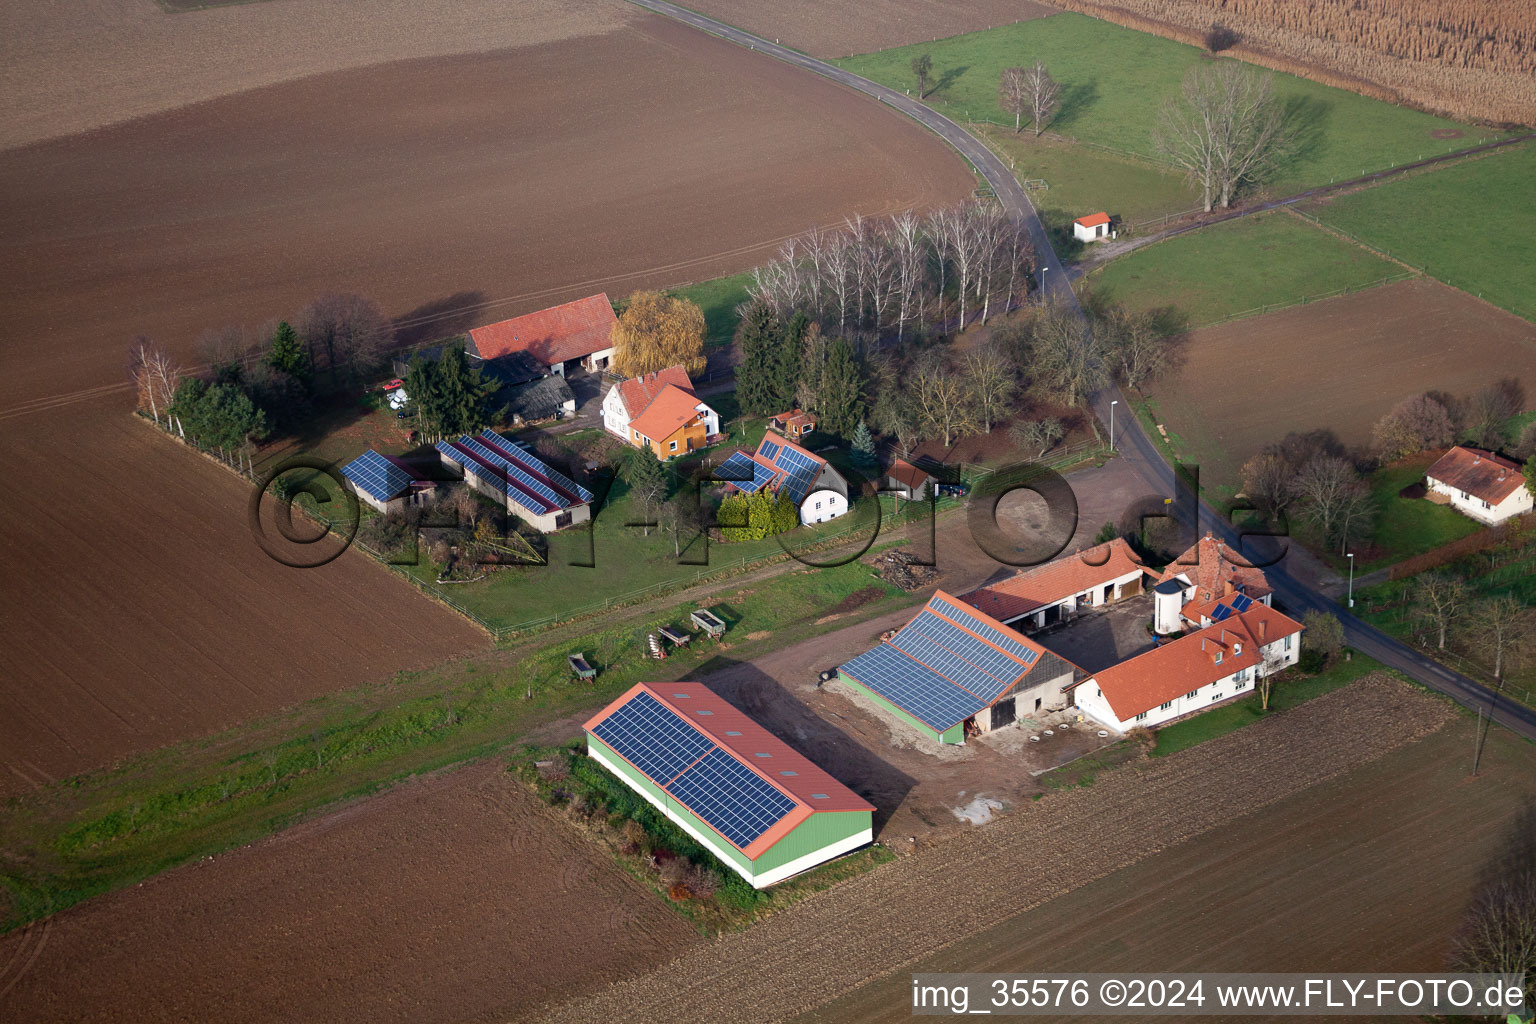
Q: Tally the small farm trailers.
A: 3